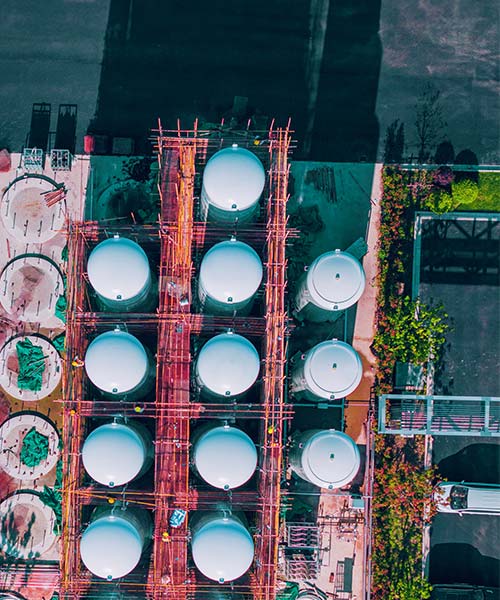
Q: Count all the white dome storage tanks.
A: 12